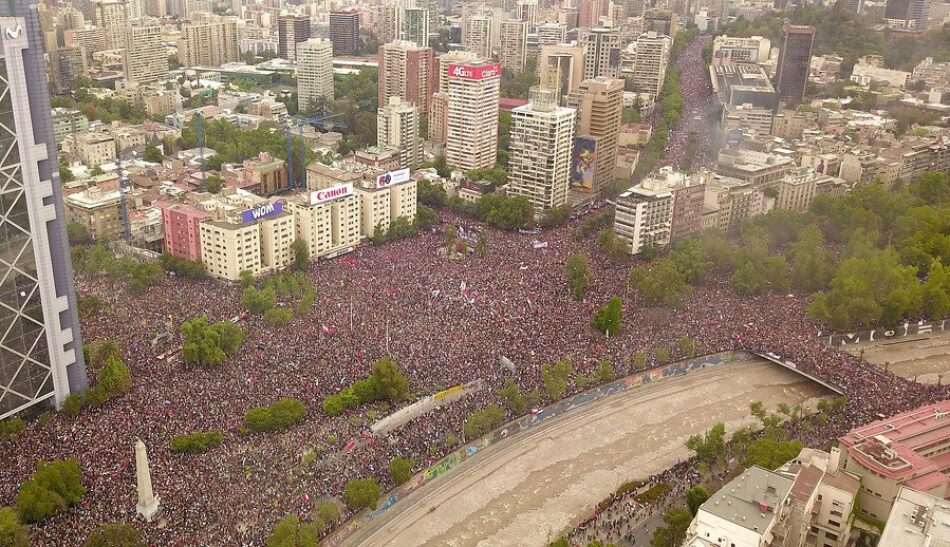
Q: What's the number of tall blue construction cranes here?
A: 4